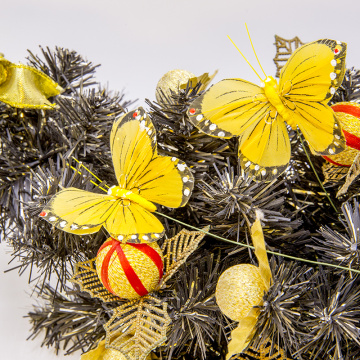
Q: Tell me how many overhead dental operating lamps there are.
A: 0